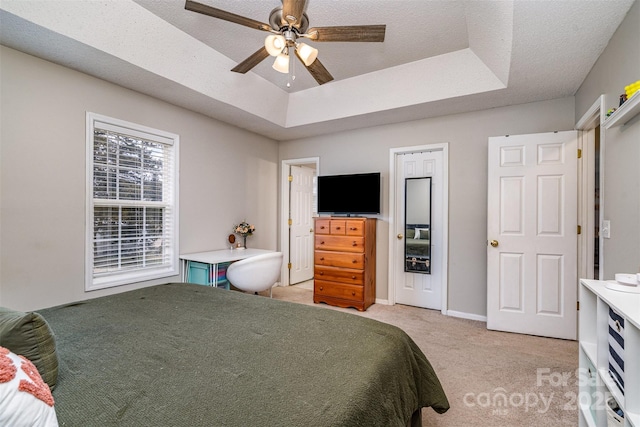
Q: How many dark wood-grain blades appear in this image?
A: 5